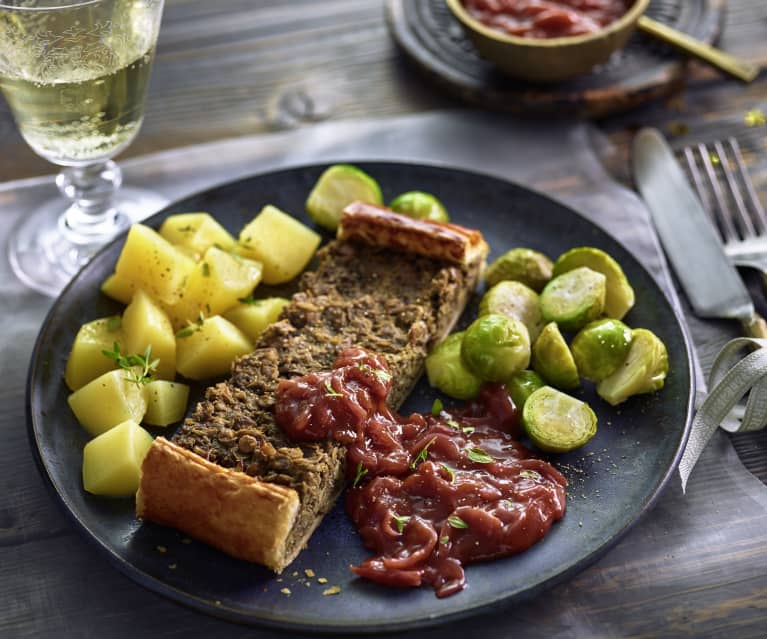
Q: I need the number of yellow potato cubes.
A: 12